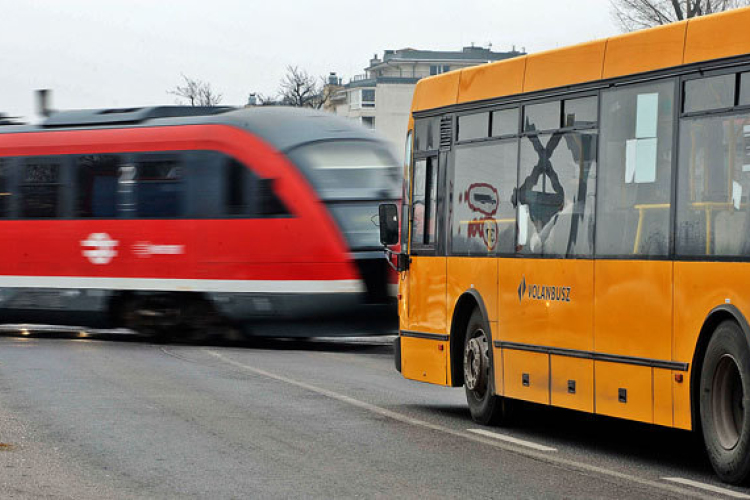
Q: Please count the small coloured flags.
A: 0